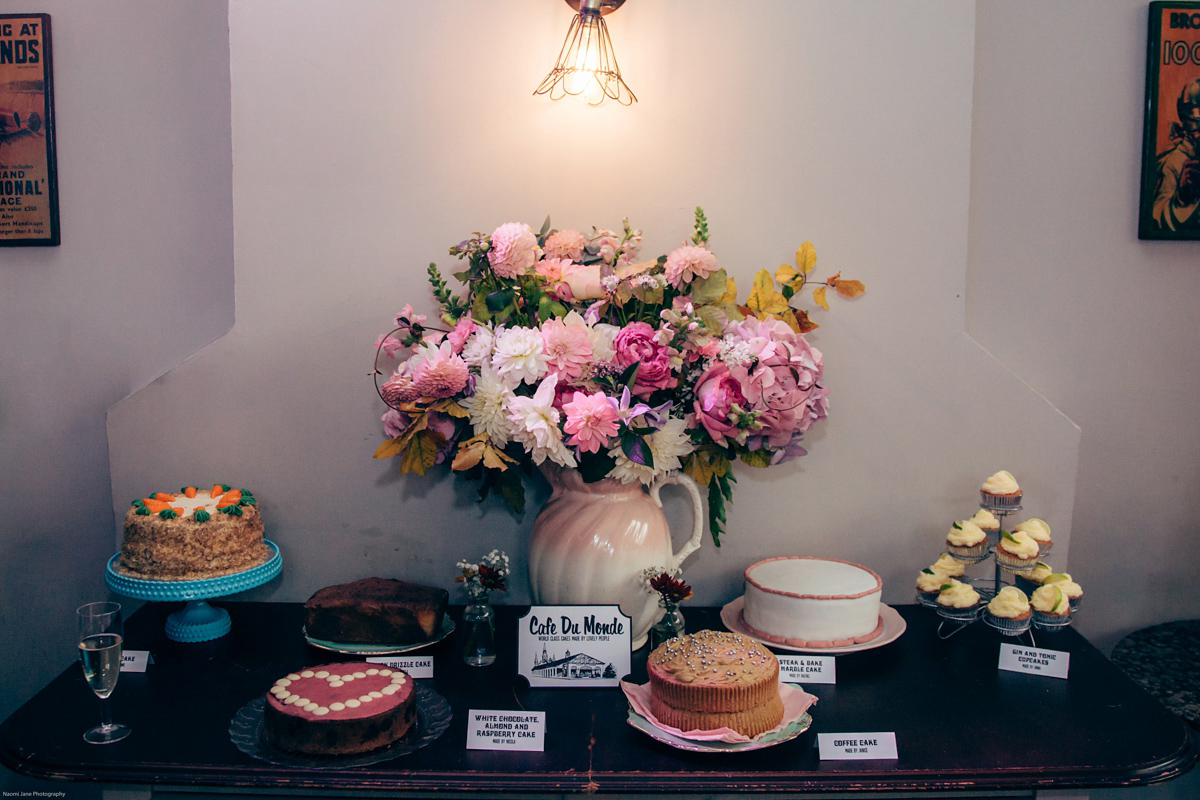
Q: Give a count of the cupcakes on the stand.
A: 12